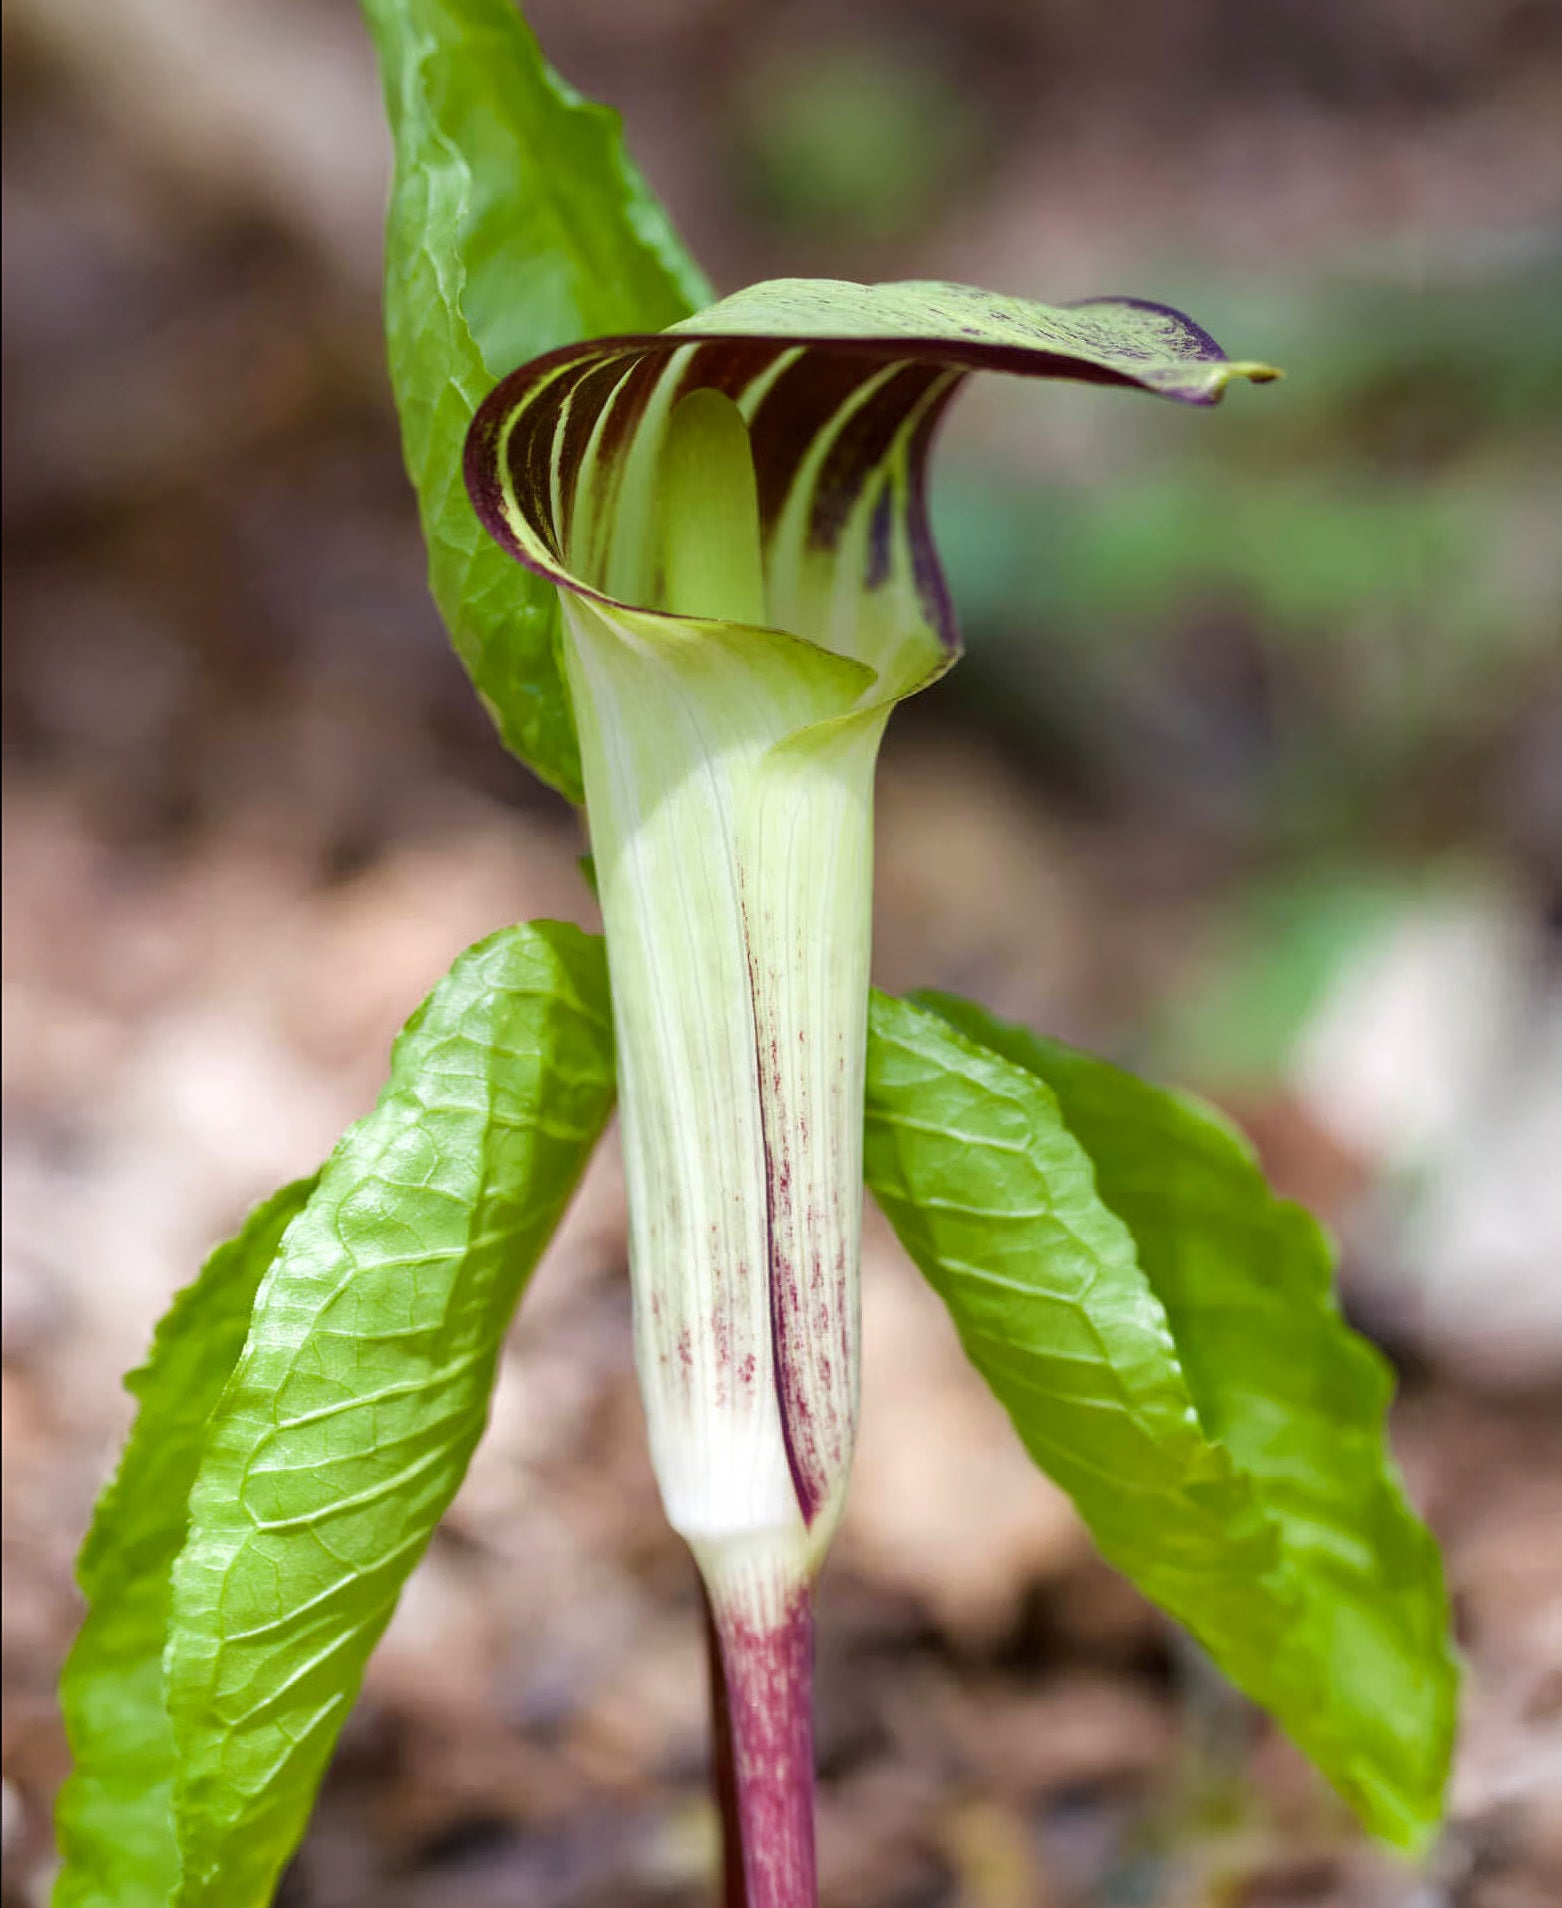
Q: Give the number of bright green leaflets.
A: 3